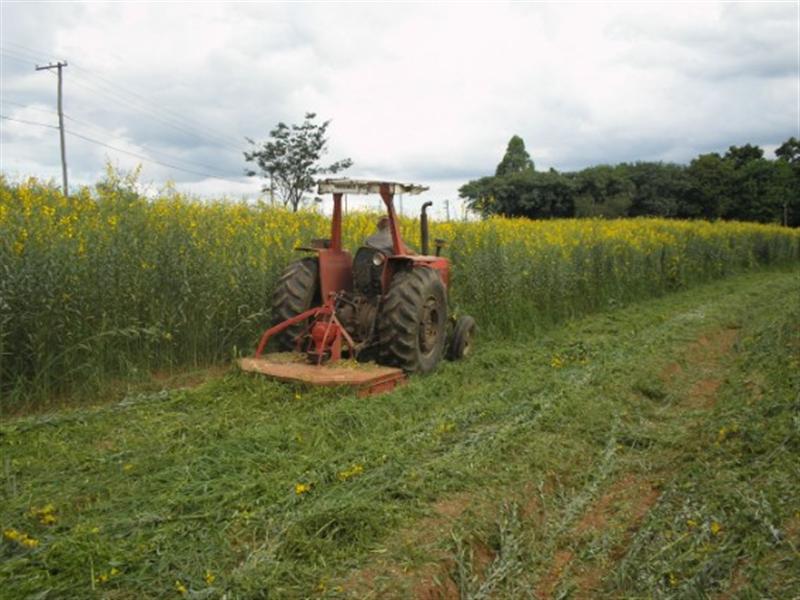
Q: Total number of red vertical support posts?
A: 2